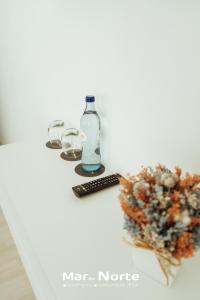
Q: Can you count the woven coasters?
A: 3